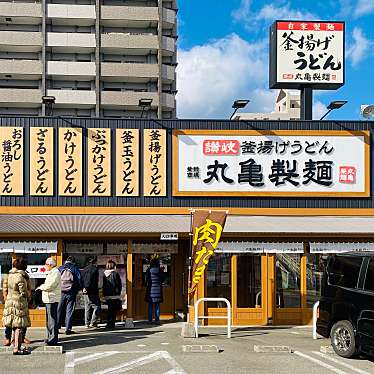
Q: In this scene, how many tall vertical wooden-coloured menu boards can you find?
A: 6